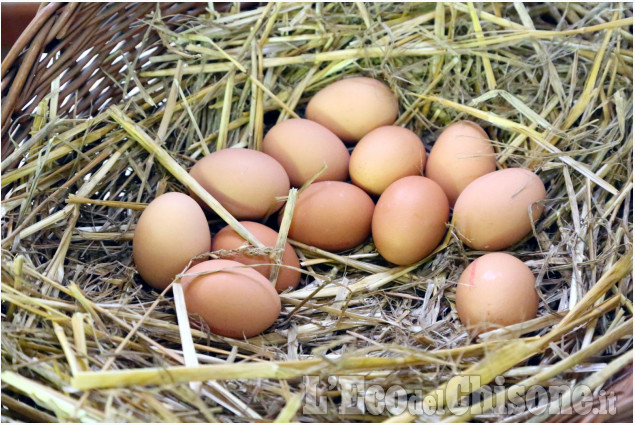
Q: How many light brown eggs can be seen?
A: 12